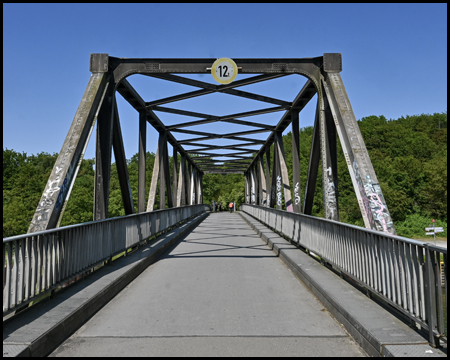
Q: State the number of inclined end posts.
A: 2